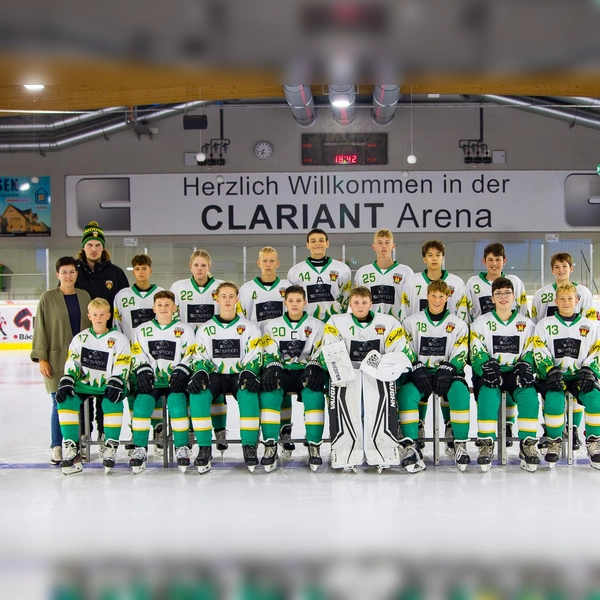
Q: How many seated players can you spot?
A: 8